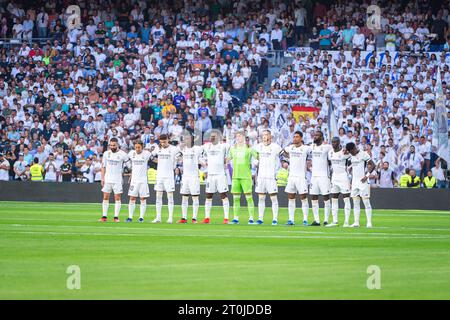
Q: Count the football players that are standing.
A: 11